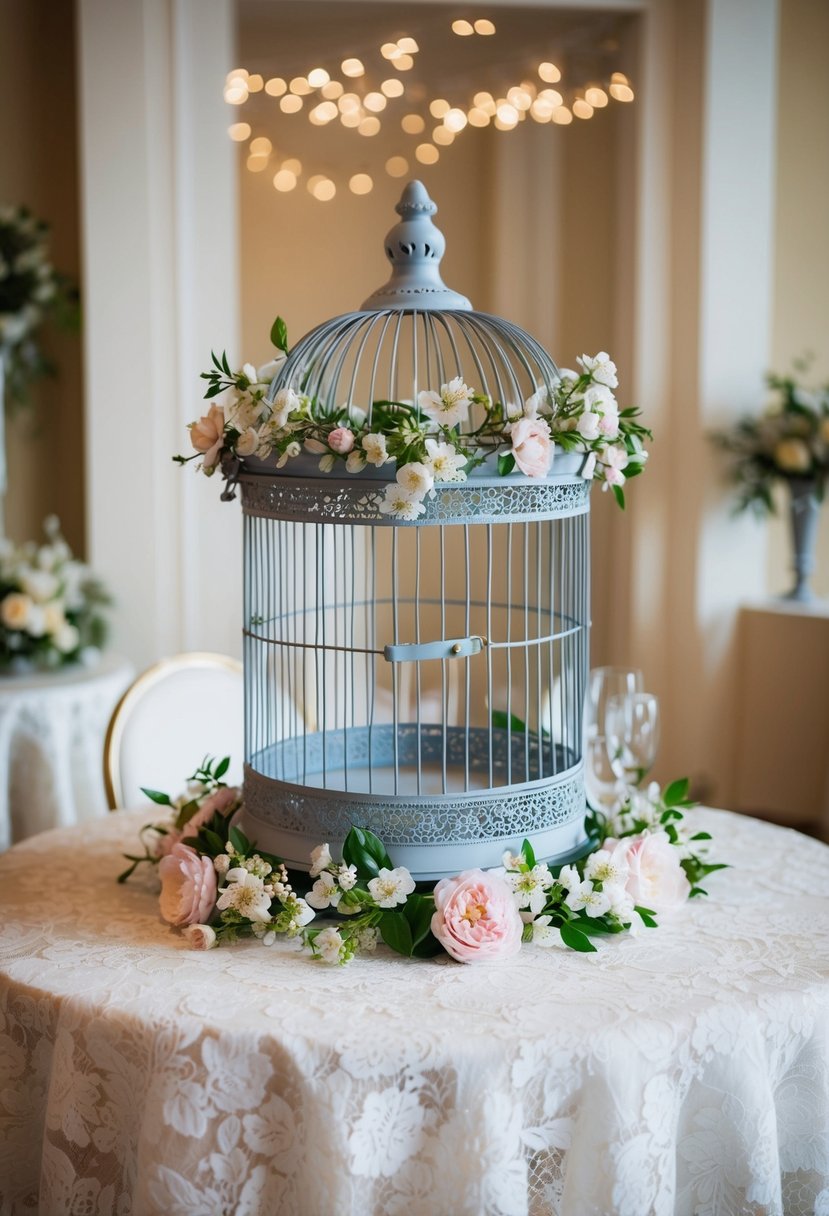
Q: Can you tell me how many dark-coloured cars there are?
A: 0